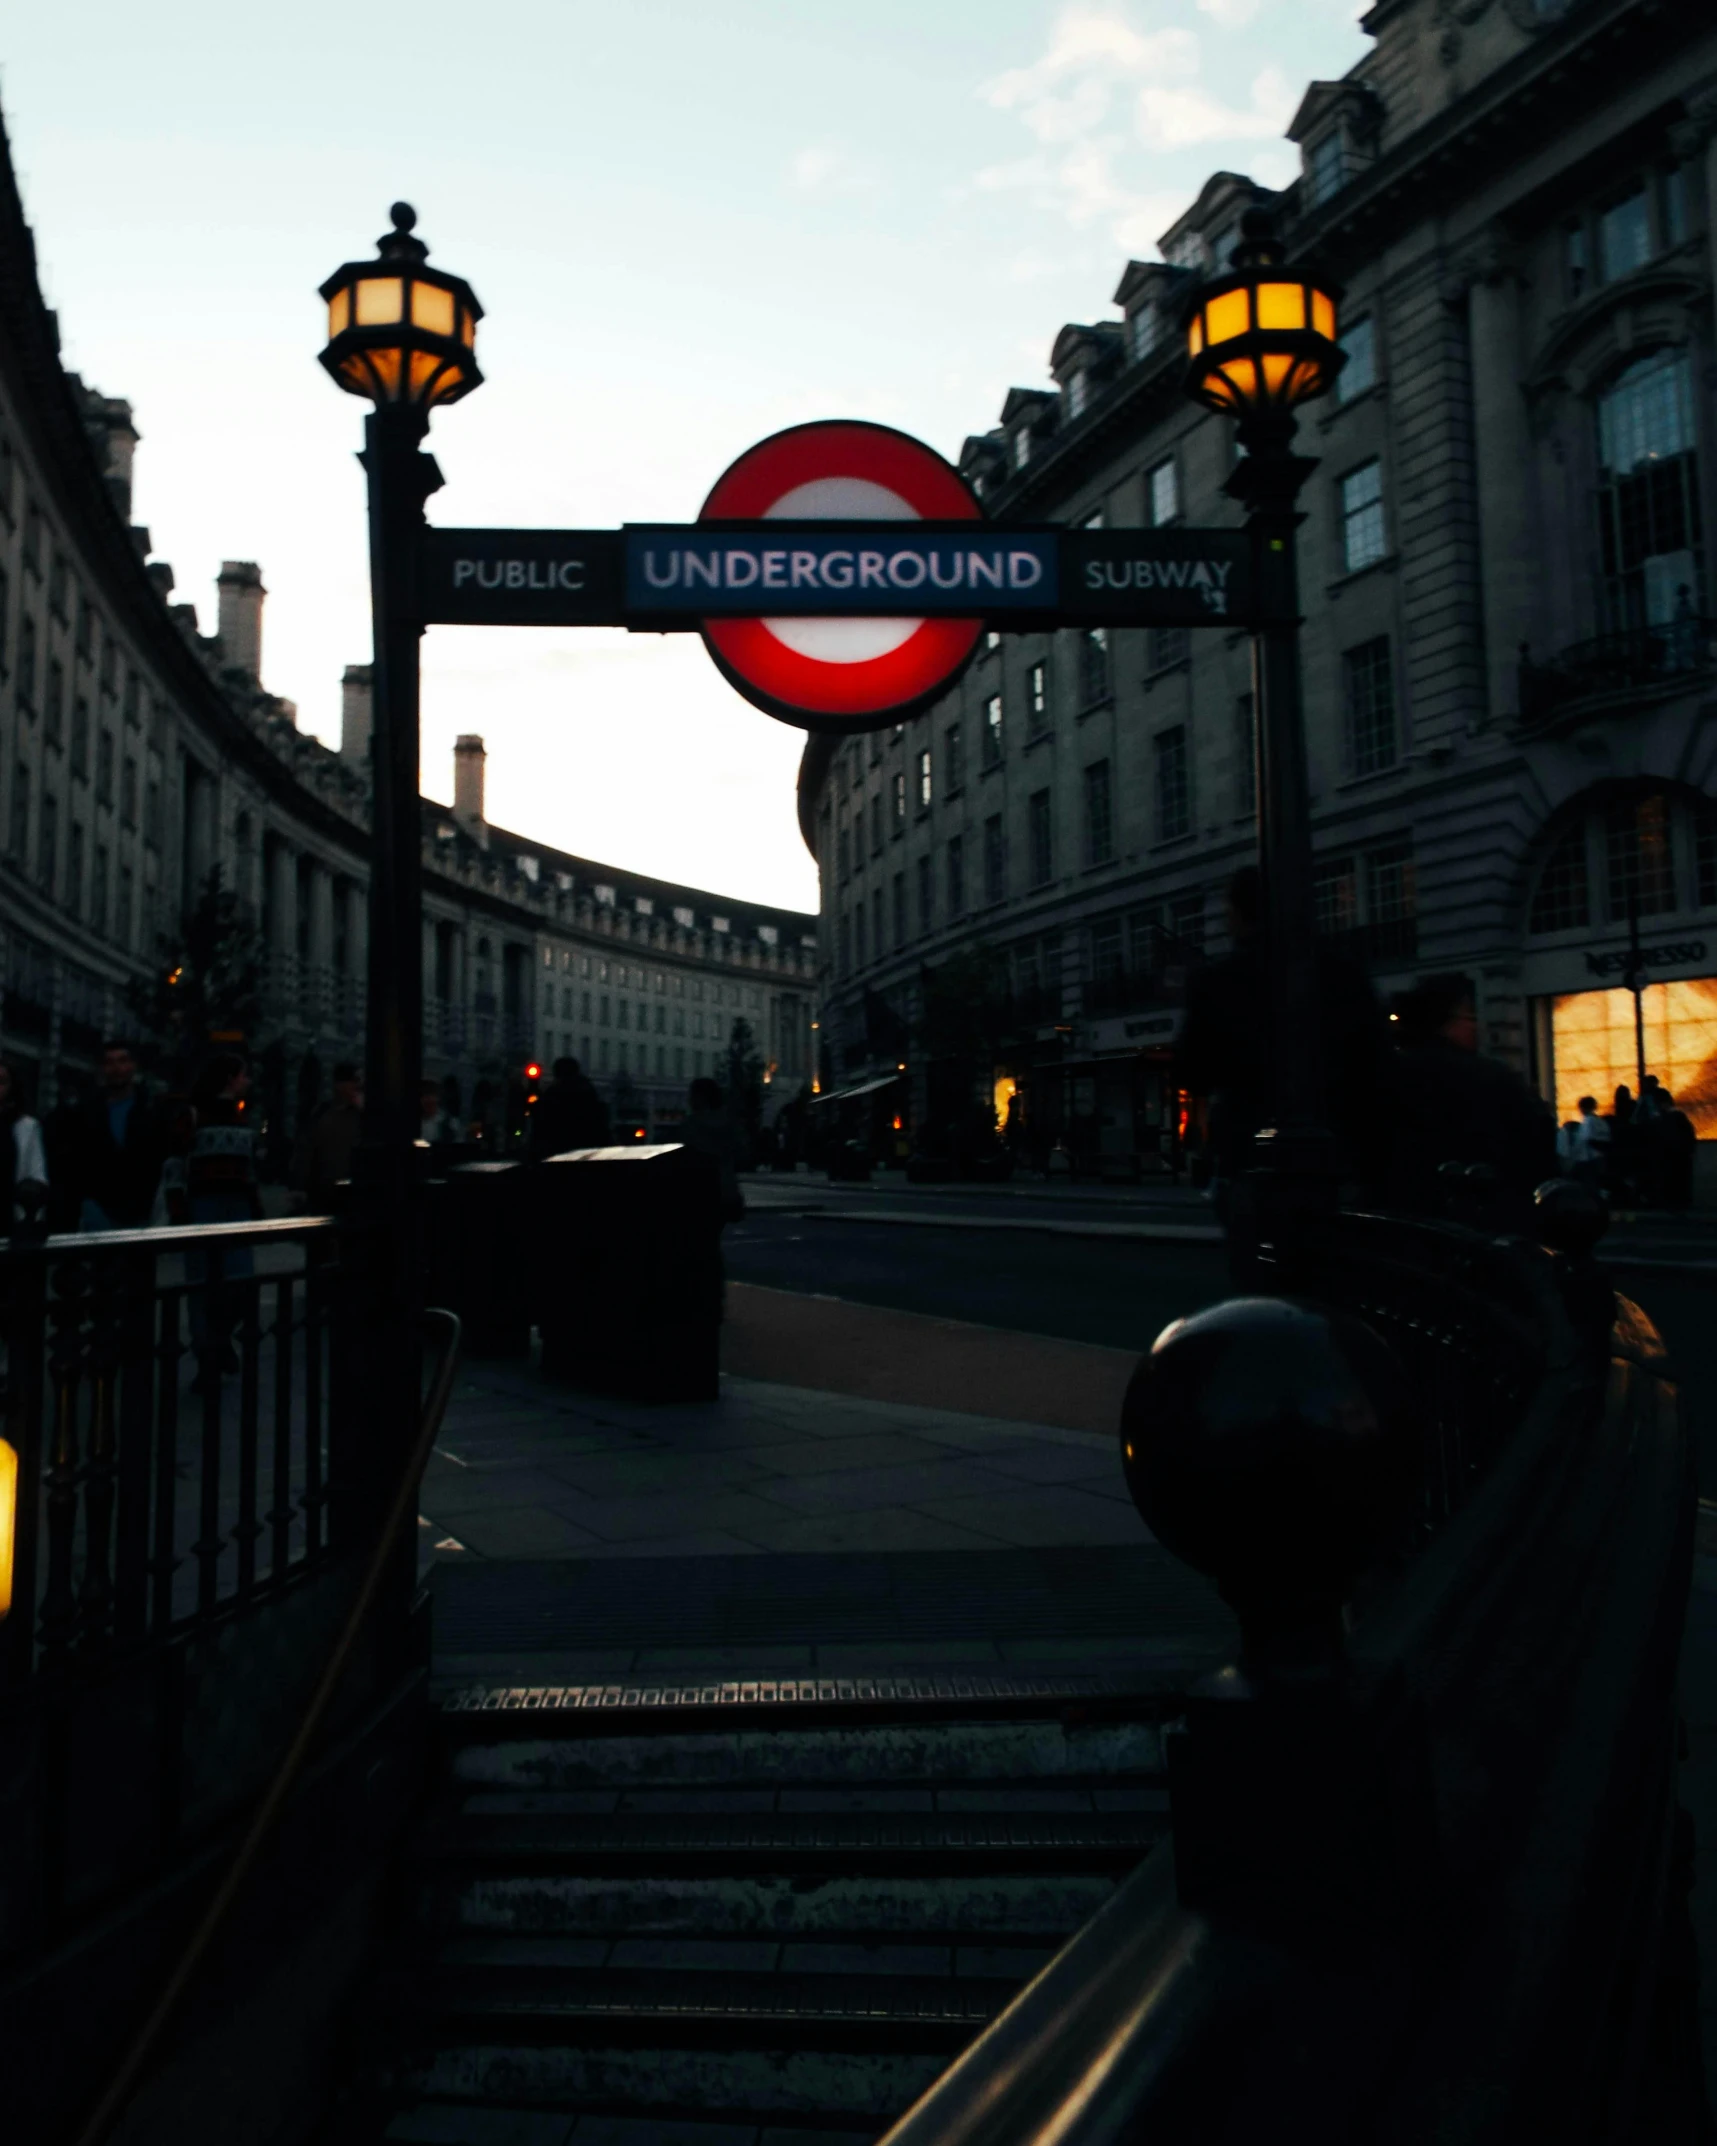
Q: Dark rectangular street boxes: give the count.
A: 2